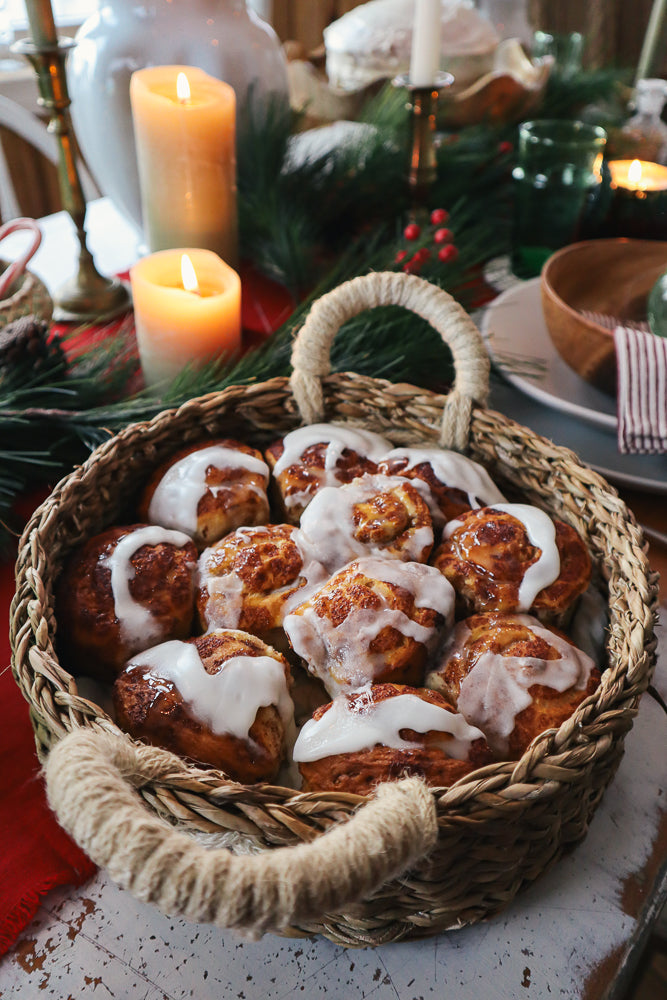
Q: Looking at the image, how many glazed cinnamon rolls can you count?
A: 11